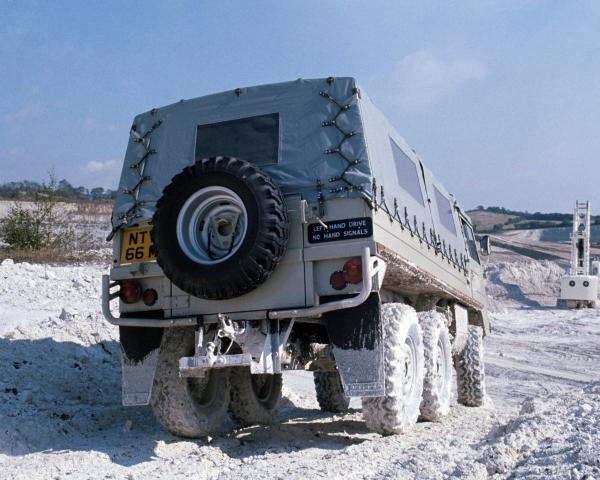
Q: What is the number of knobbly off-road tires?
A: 7